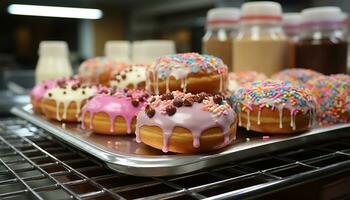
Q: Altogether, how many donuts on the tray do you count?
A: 11